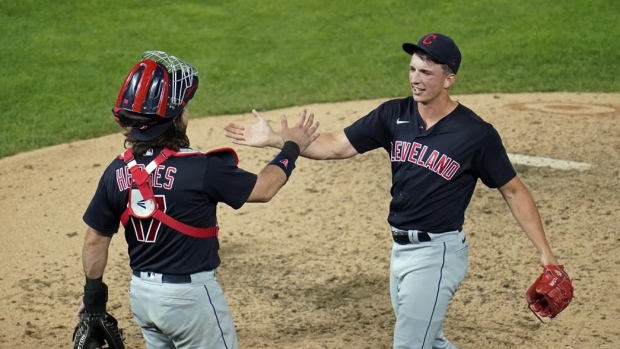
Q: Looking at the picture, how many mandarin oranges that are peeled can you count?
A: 0